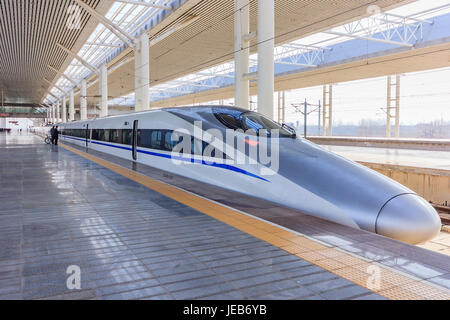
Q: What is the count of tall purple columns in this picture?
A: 0